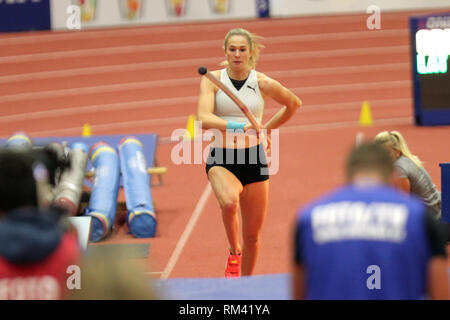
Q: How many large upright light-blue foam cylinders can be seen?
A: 2